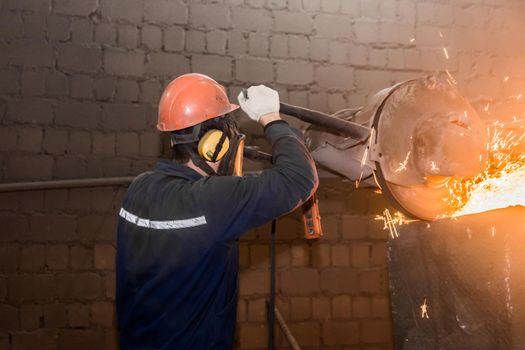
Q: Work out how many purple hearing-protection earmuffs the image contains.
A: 0